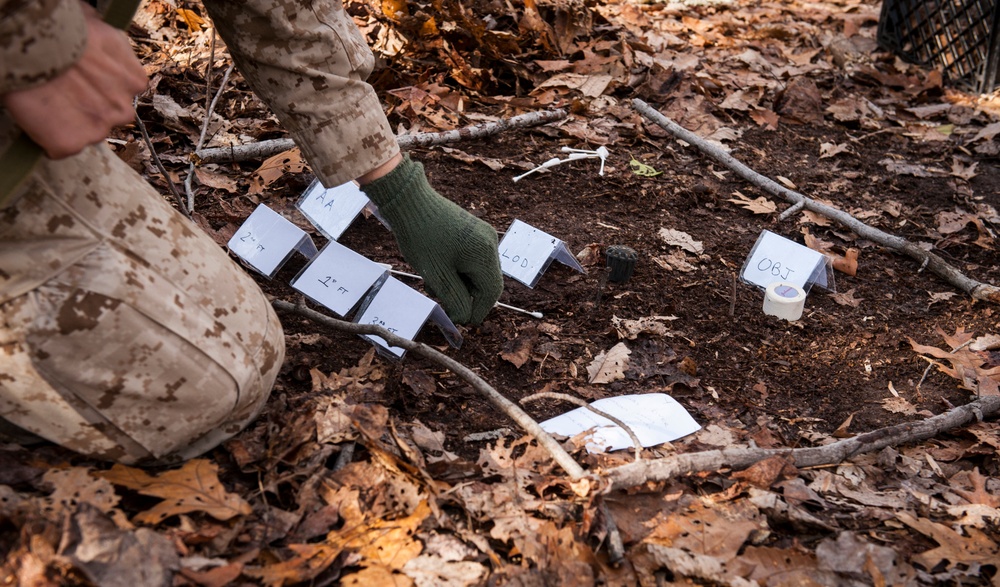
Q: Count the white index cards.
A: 6